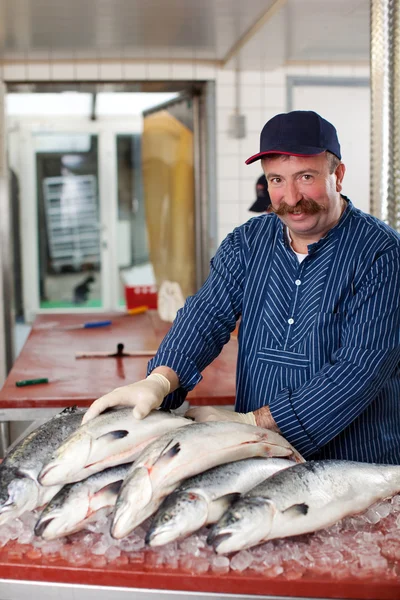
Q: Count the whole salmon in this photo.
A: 6